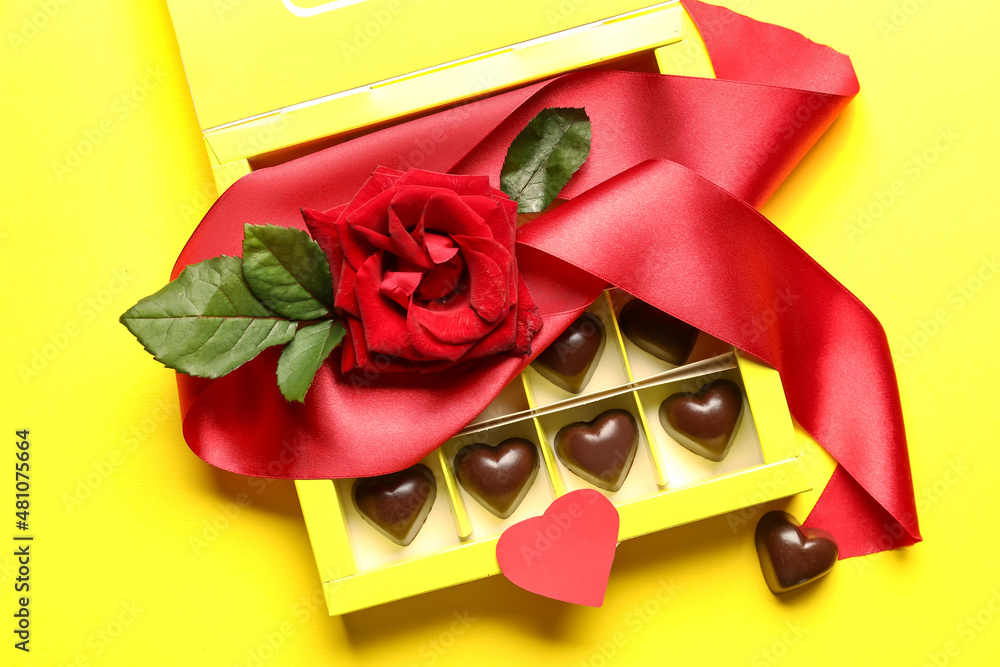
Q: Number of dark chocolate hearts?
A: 7